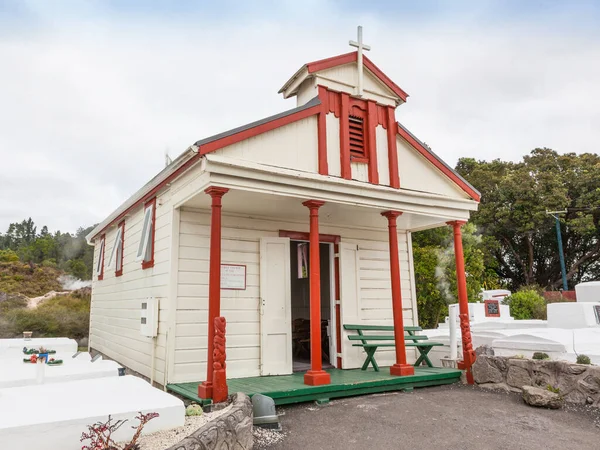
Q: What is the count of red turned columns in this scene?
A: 4